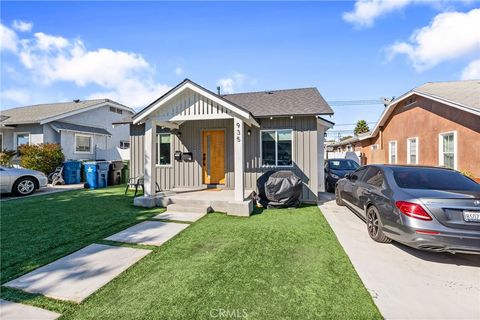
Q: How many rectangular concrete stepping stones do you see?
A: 4